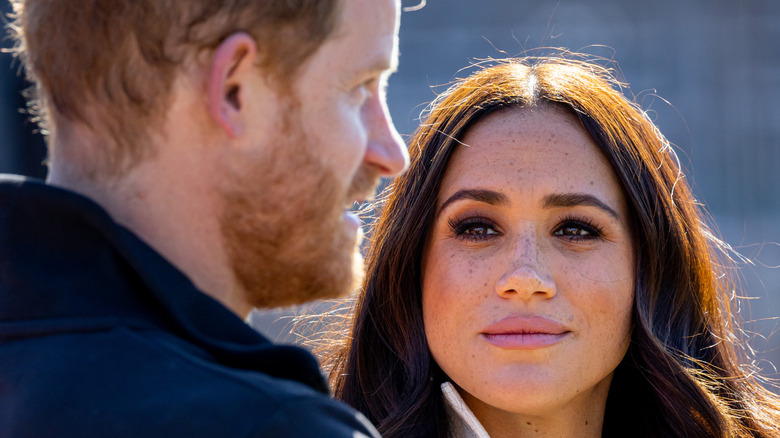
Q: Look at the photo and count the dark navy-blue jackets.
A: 1